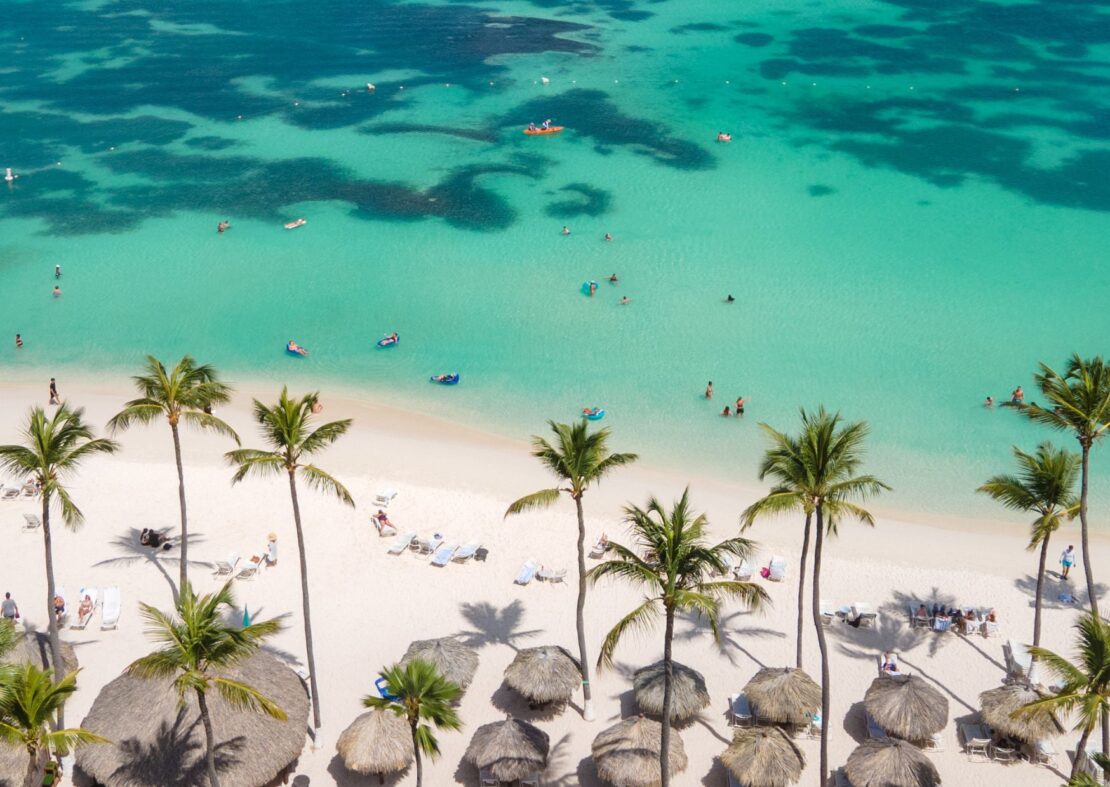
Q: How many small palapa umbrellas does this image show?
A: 11